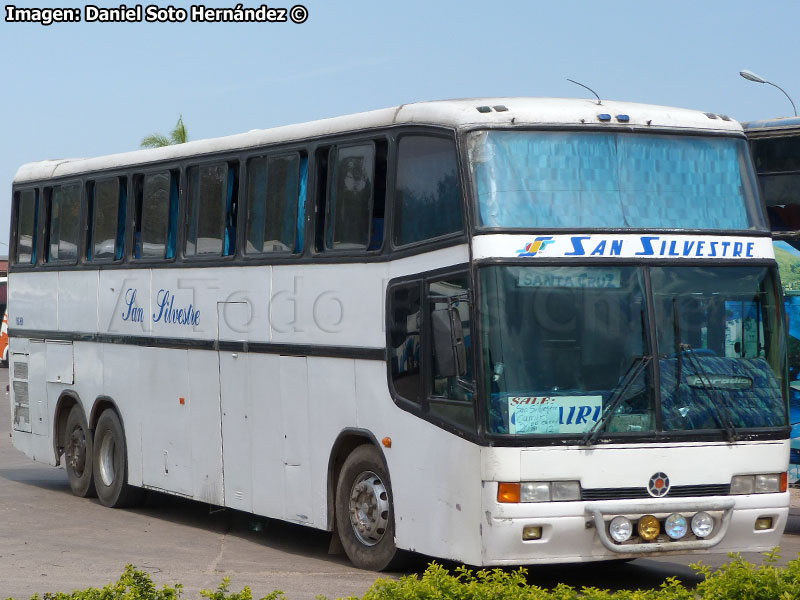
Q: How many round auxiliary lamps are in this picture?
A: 4